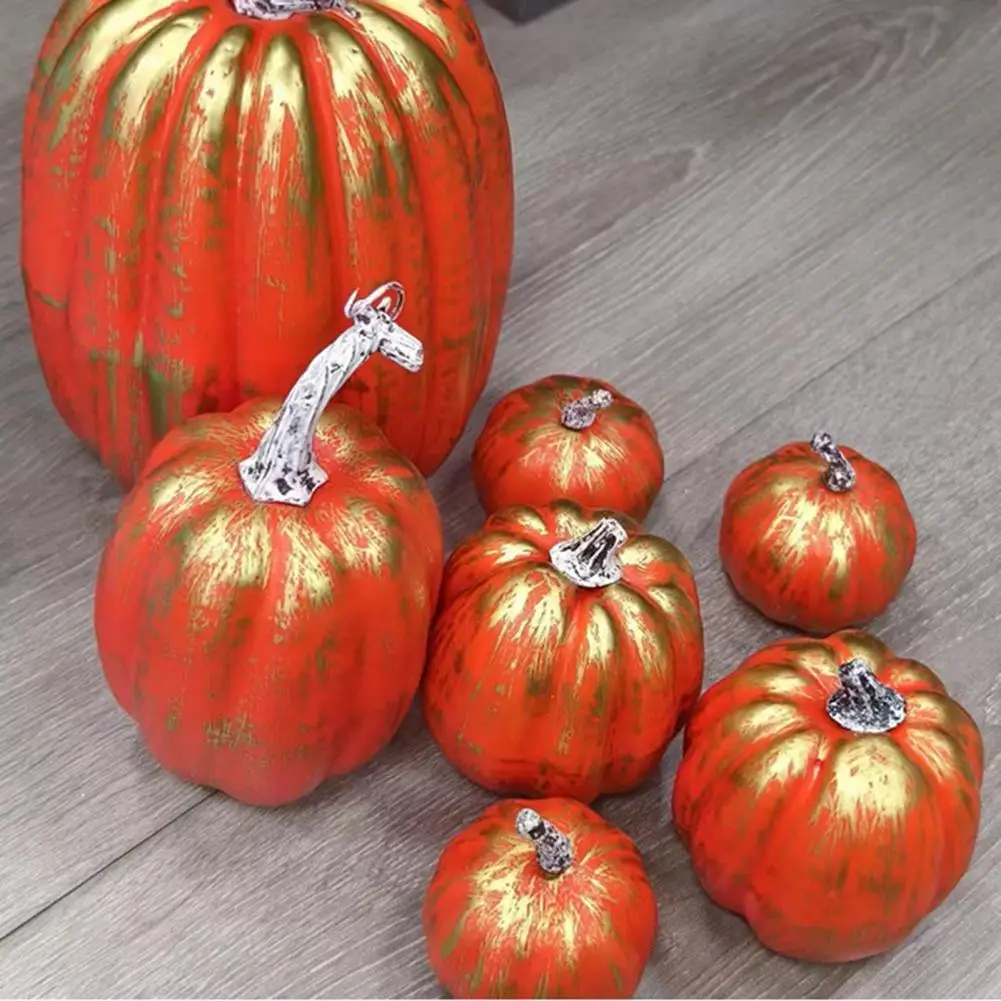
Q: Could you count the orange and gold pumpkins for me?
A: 7